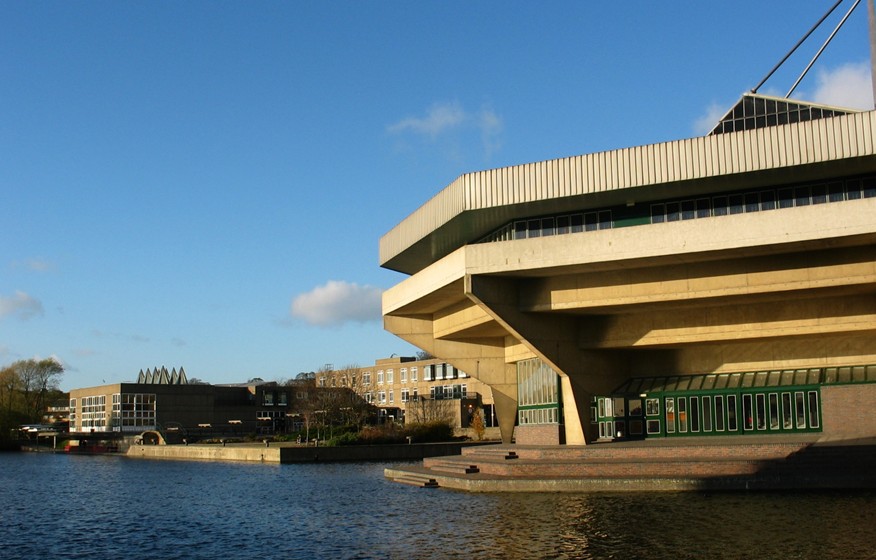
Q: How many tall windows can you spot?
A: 12